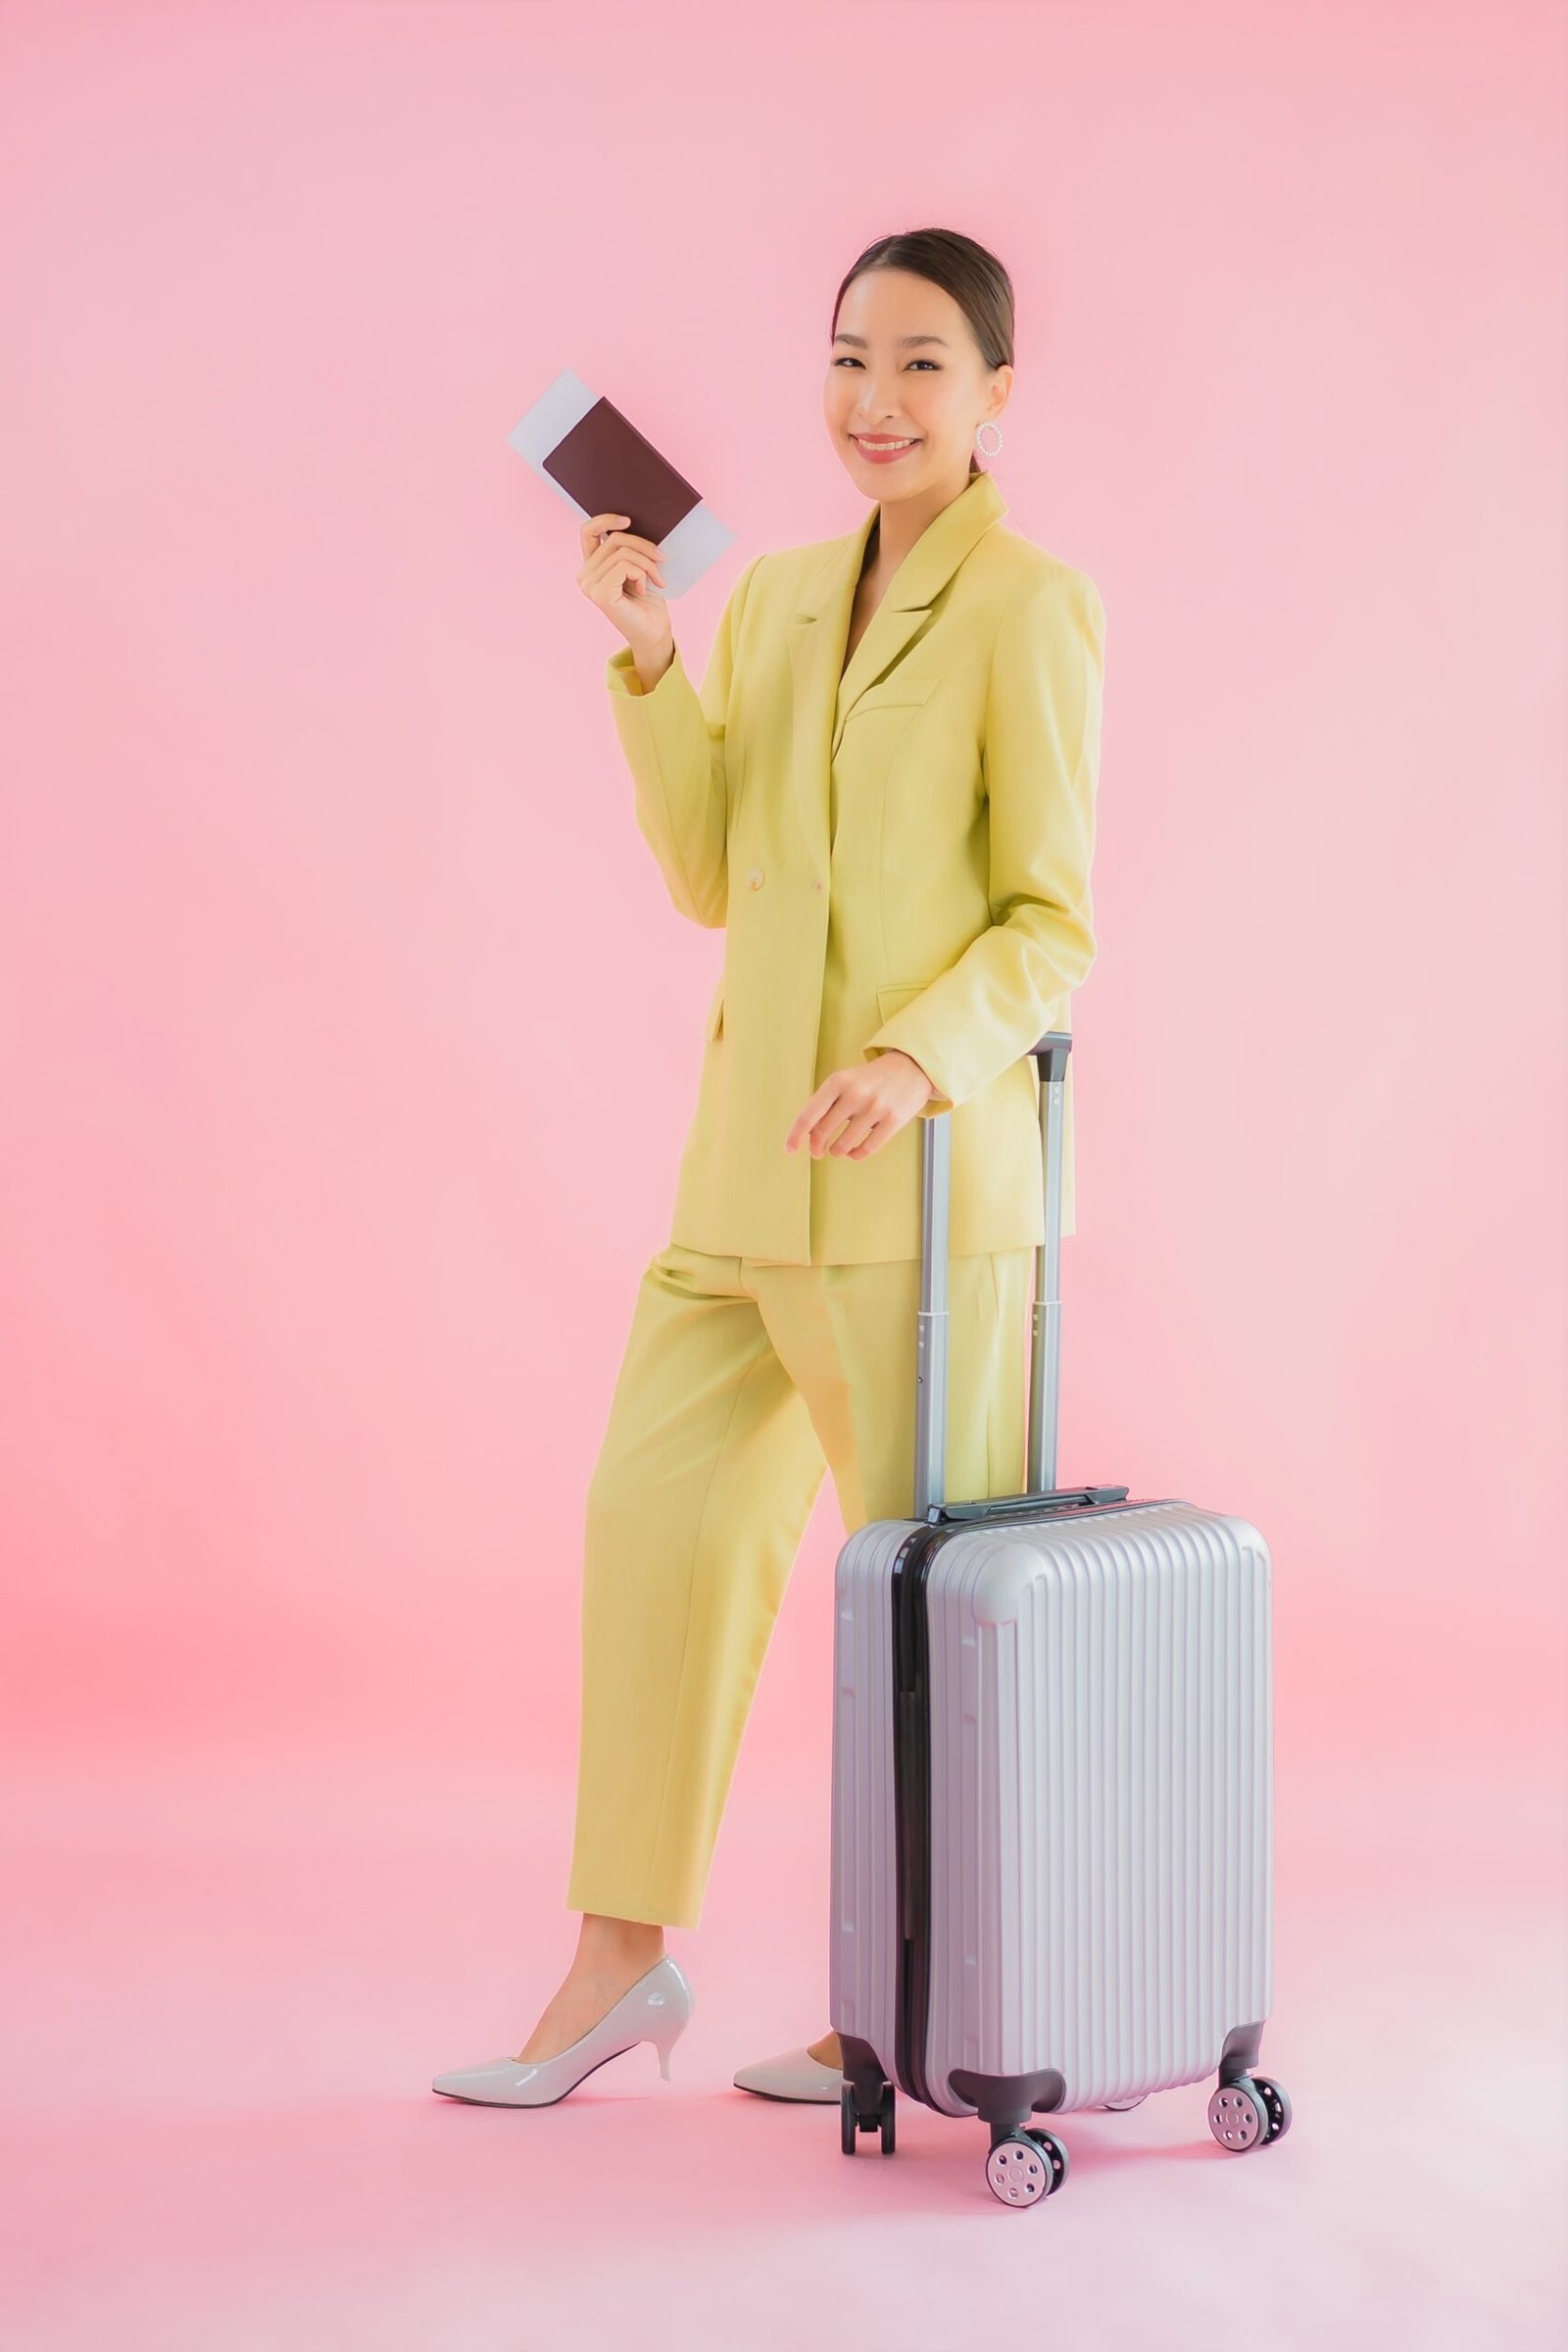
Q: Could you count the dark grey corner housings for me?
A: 3